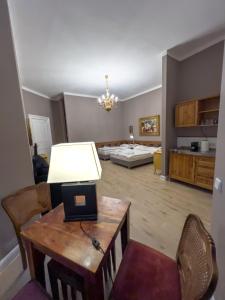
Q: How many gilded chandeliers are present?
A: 1